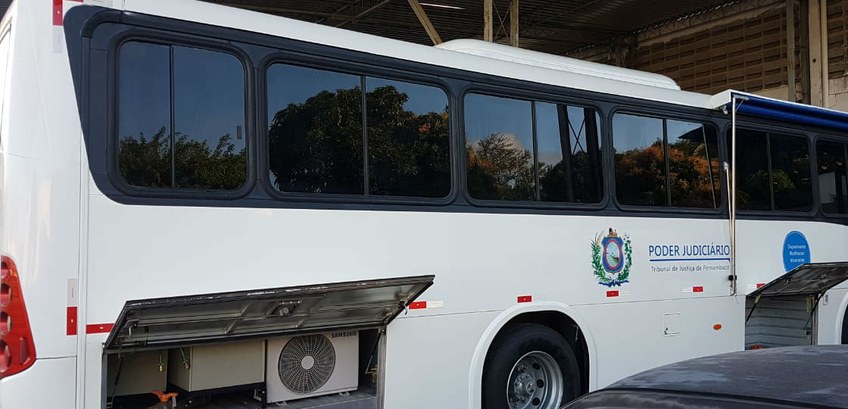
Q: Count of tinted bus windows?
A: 6